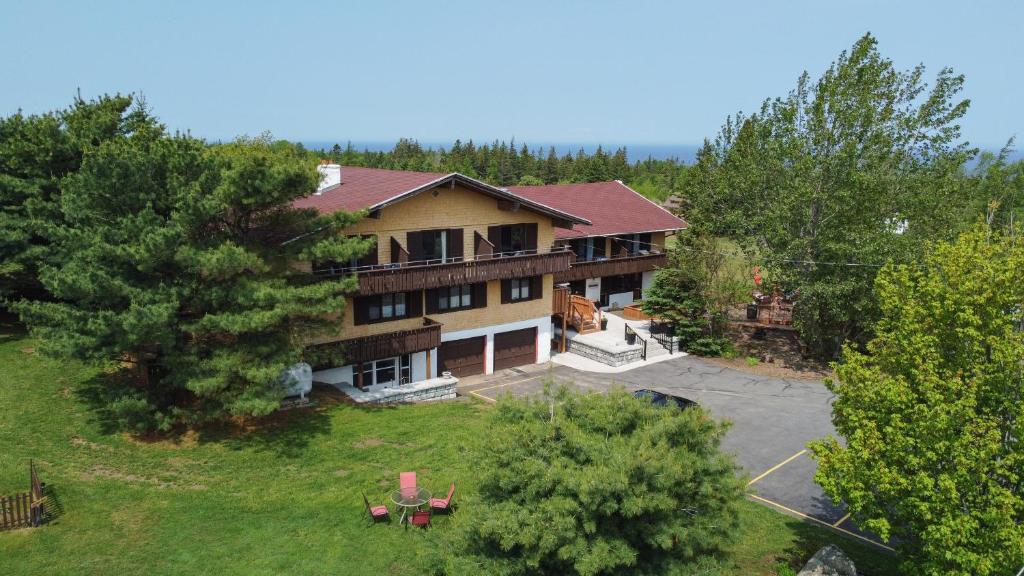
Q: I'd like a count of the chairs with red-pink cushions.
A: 4